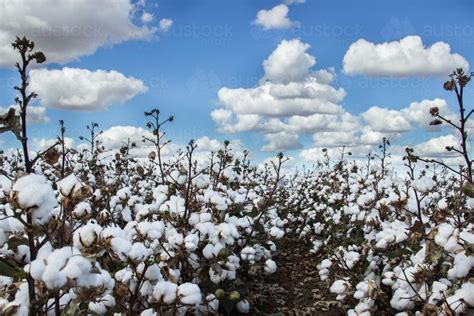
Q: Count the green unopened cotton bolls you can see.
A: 3